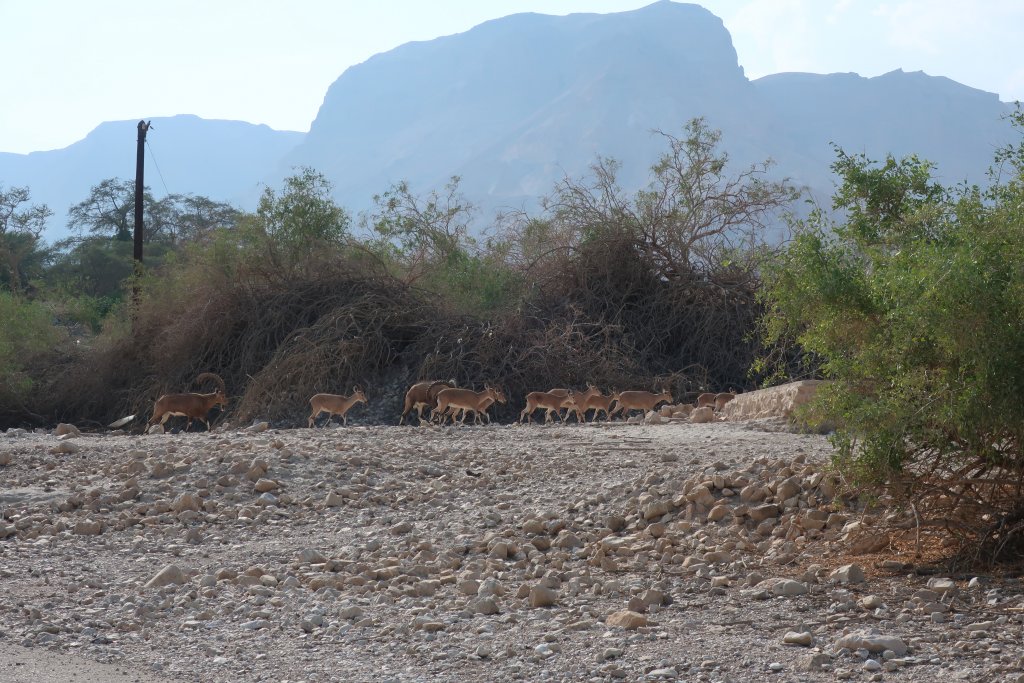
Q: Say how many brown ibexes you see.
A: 11